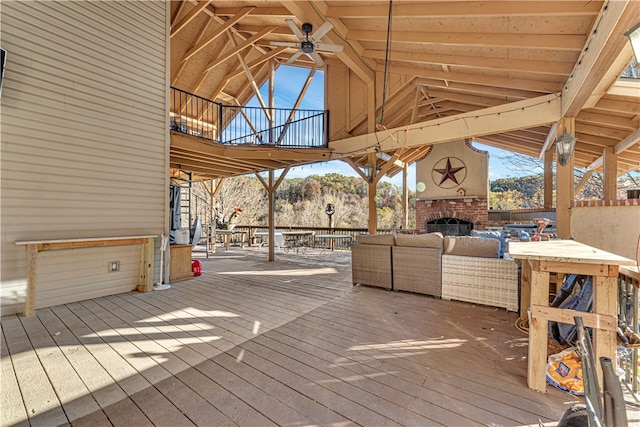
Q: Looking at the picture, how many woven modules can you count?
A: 3